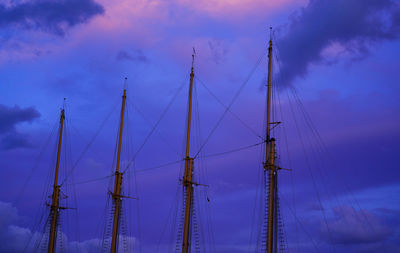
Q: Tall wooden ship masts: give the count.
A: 4